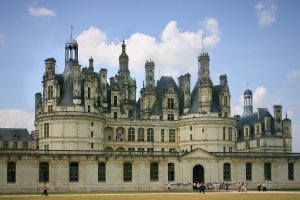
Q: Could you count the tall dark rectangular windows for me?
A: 11